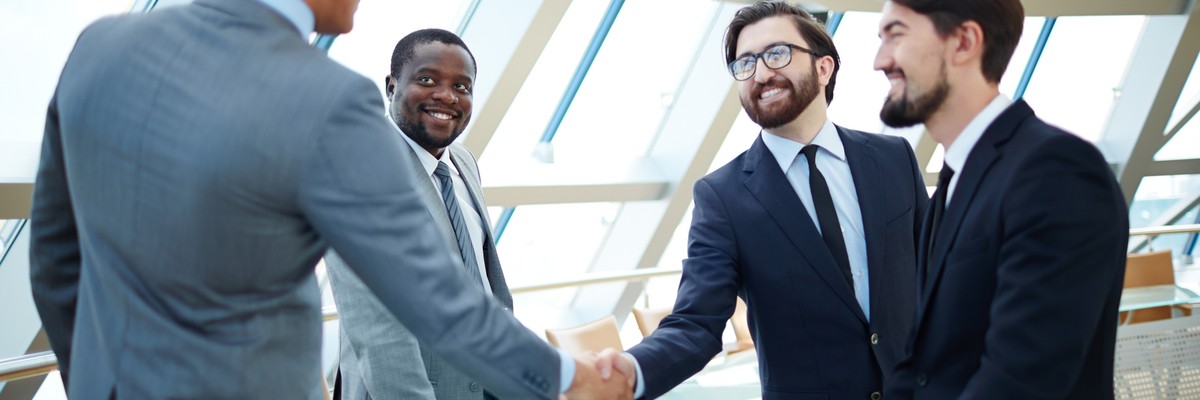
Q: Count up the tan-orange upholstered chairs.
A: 4